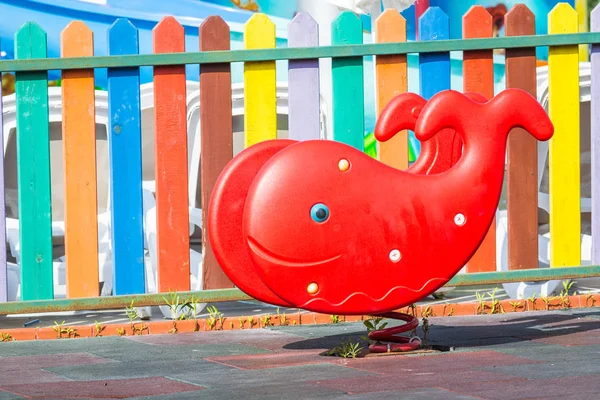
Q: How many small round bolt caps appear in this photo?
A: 4